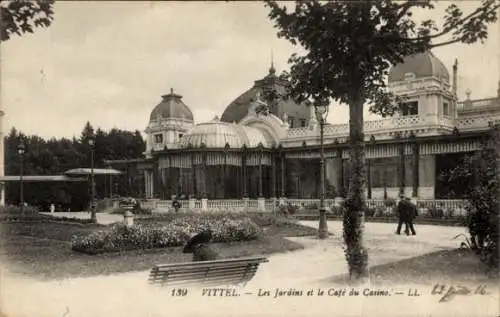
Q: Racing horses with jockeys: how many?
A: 0